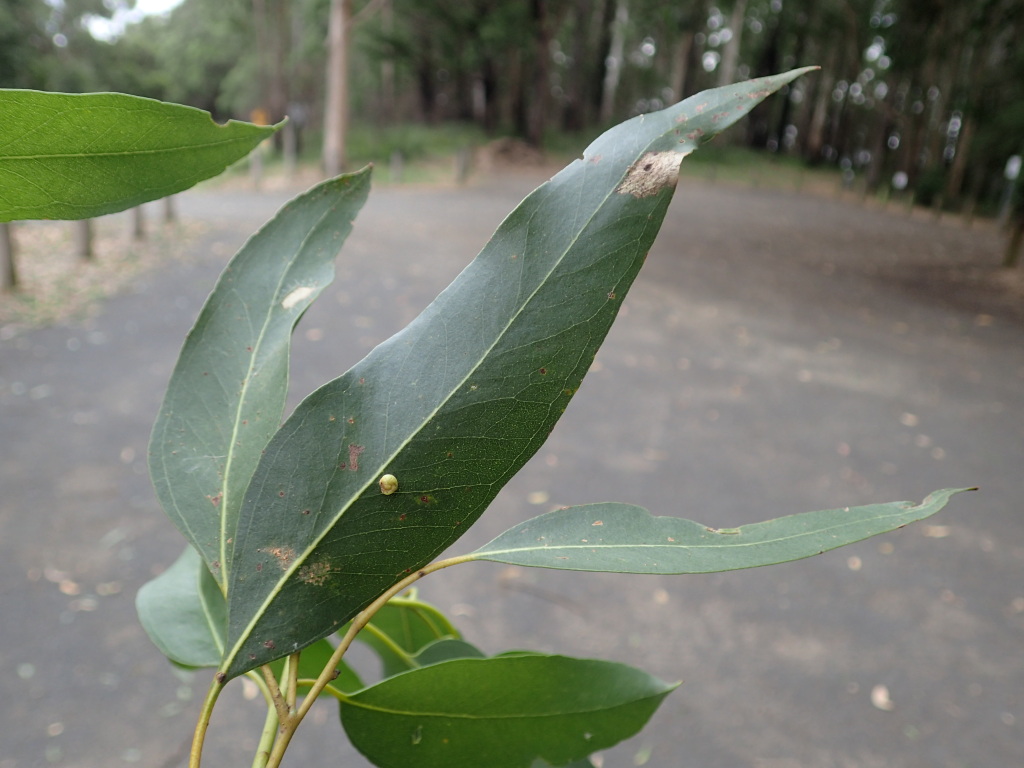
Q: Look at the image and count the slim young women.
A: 0